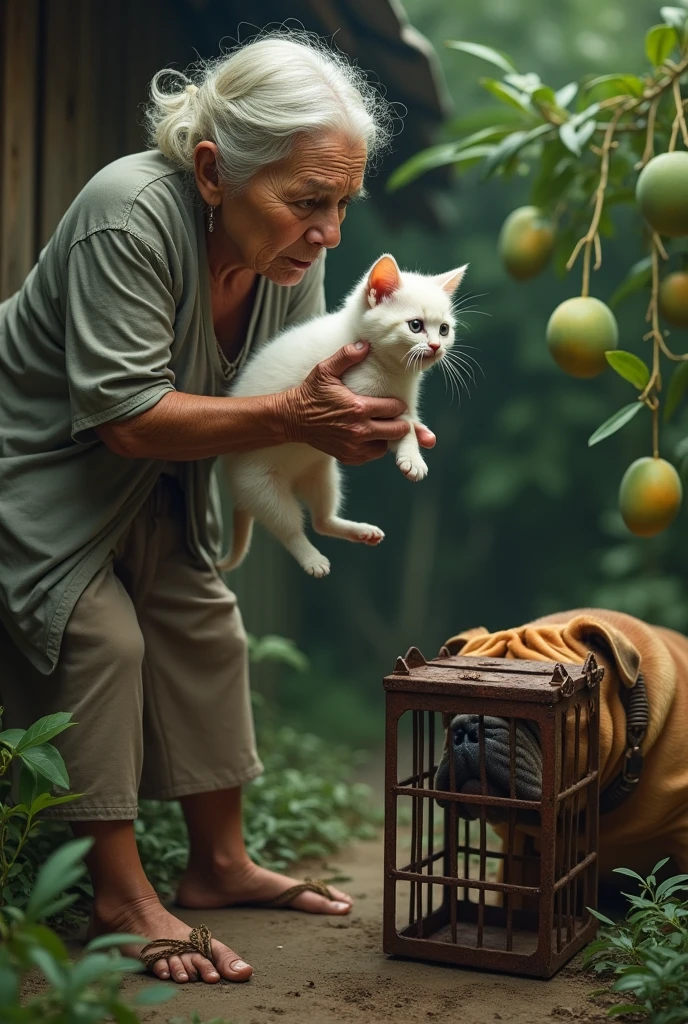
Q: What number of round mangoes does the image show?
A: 5